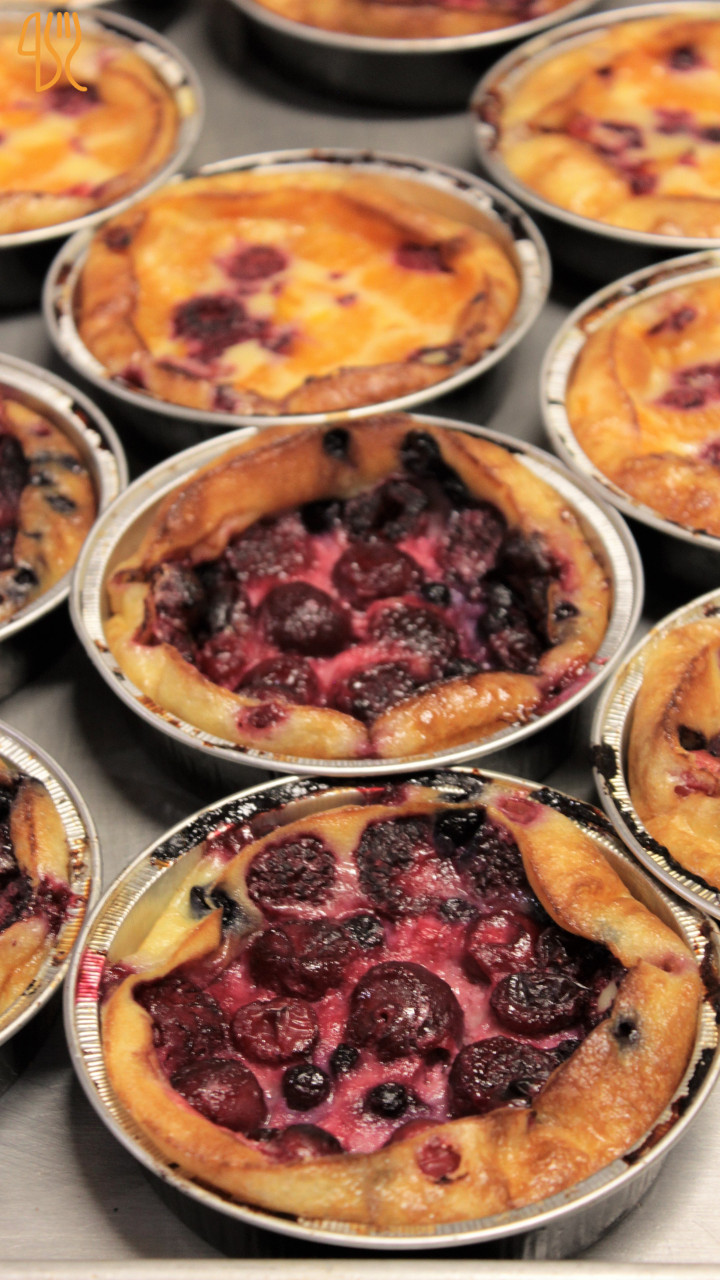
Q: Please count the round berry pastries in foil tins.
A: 10